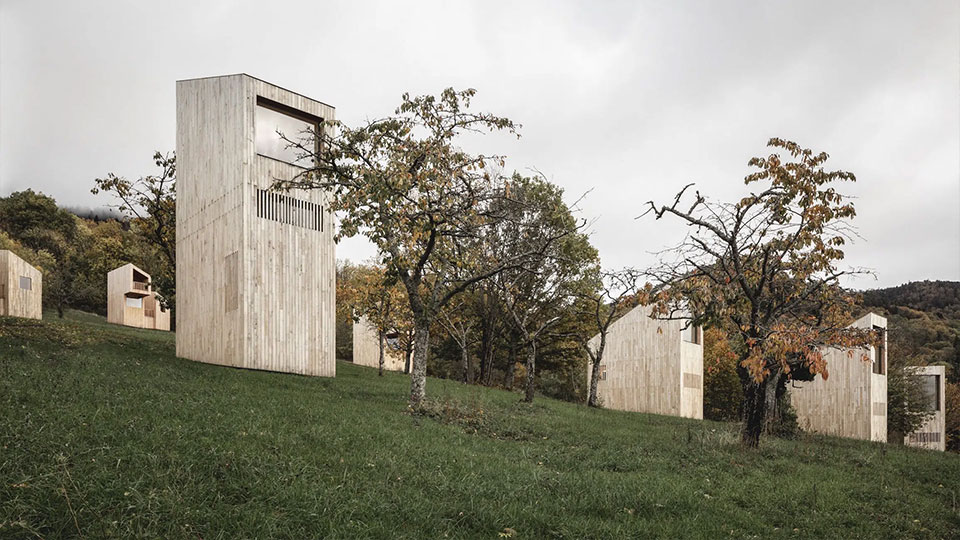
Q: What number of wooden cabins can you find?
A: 7